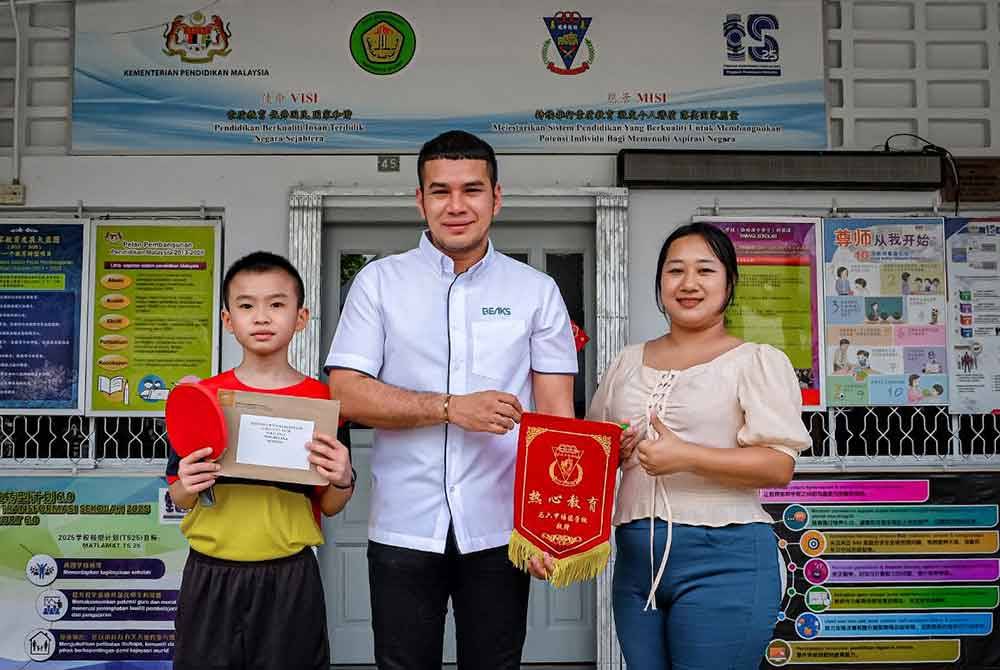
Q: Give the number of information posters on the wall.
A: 7